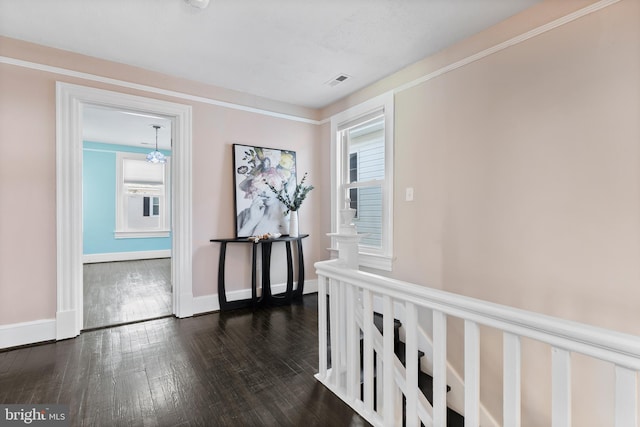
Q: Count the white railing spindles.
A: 11